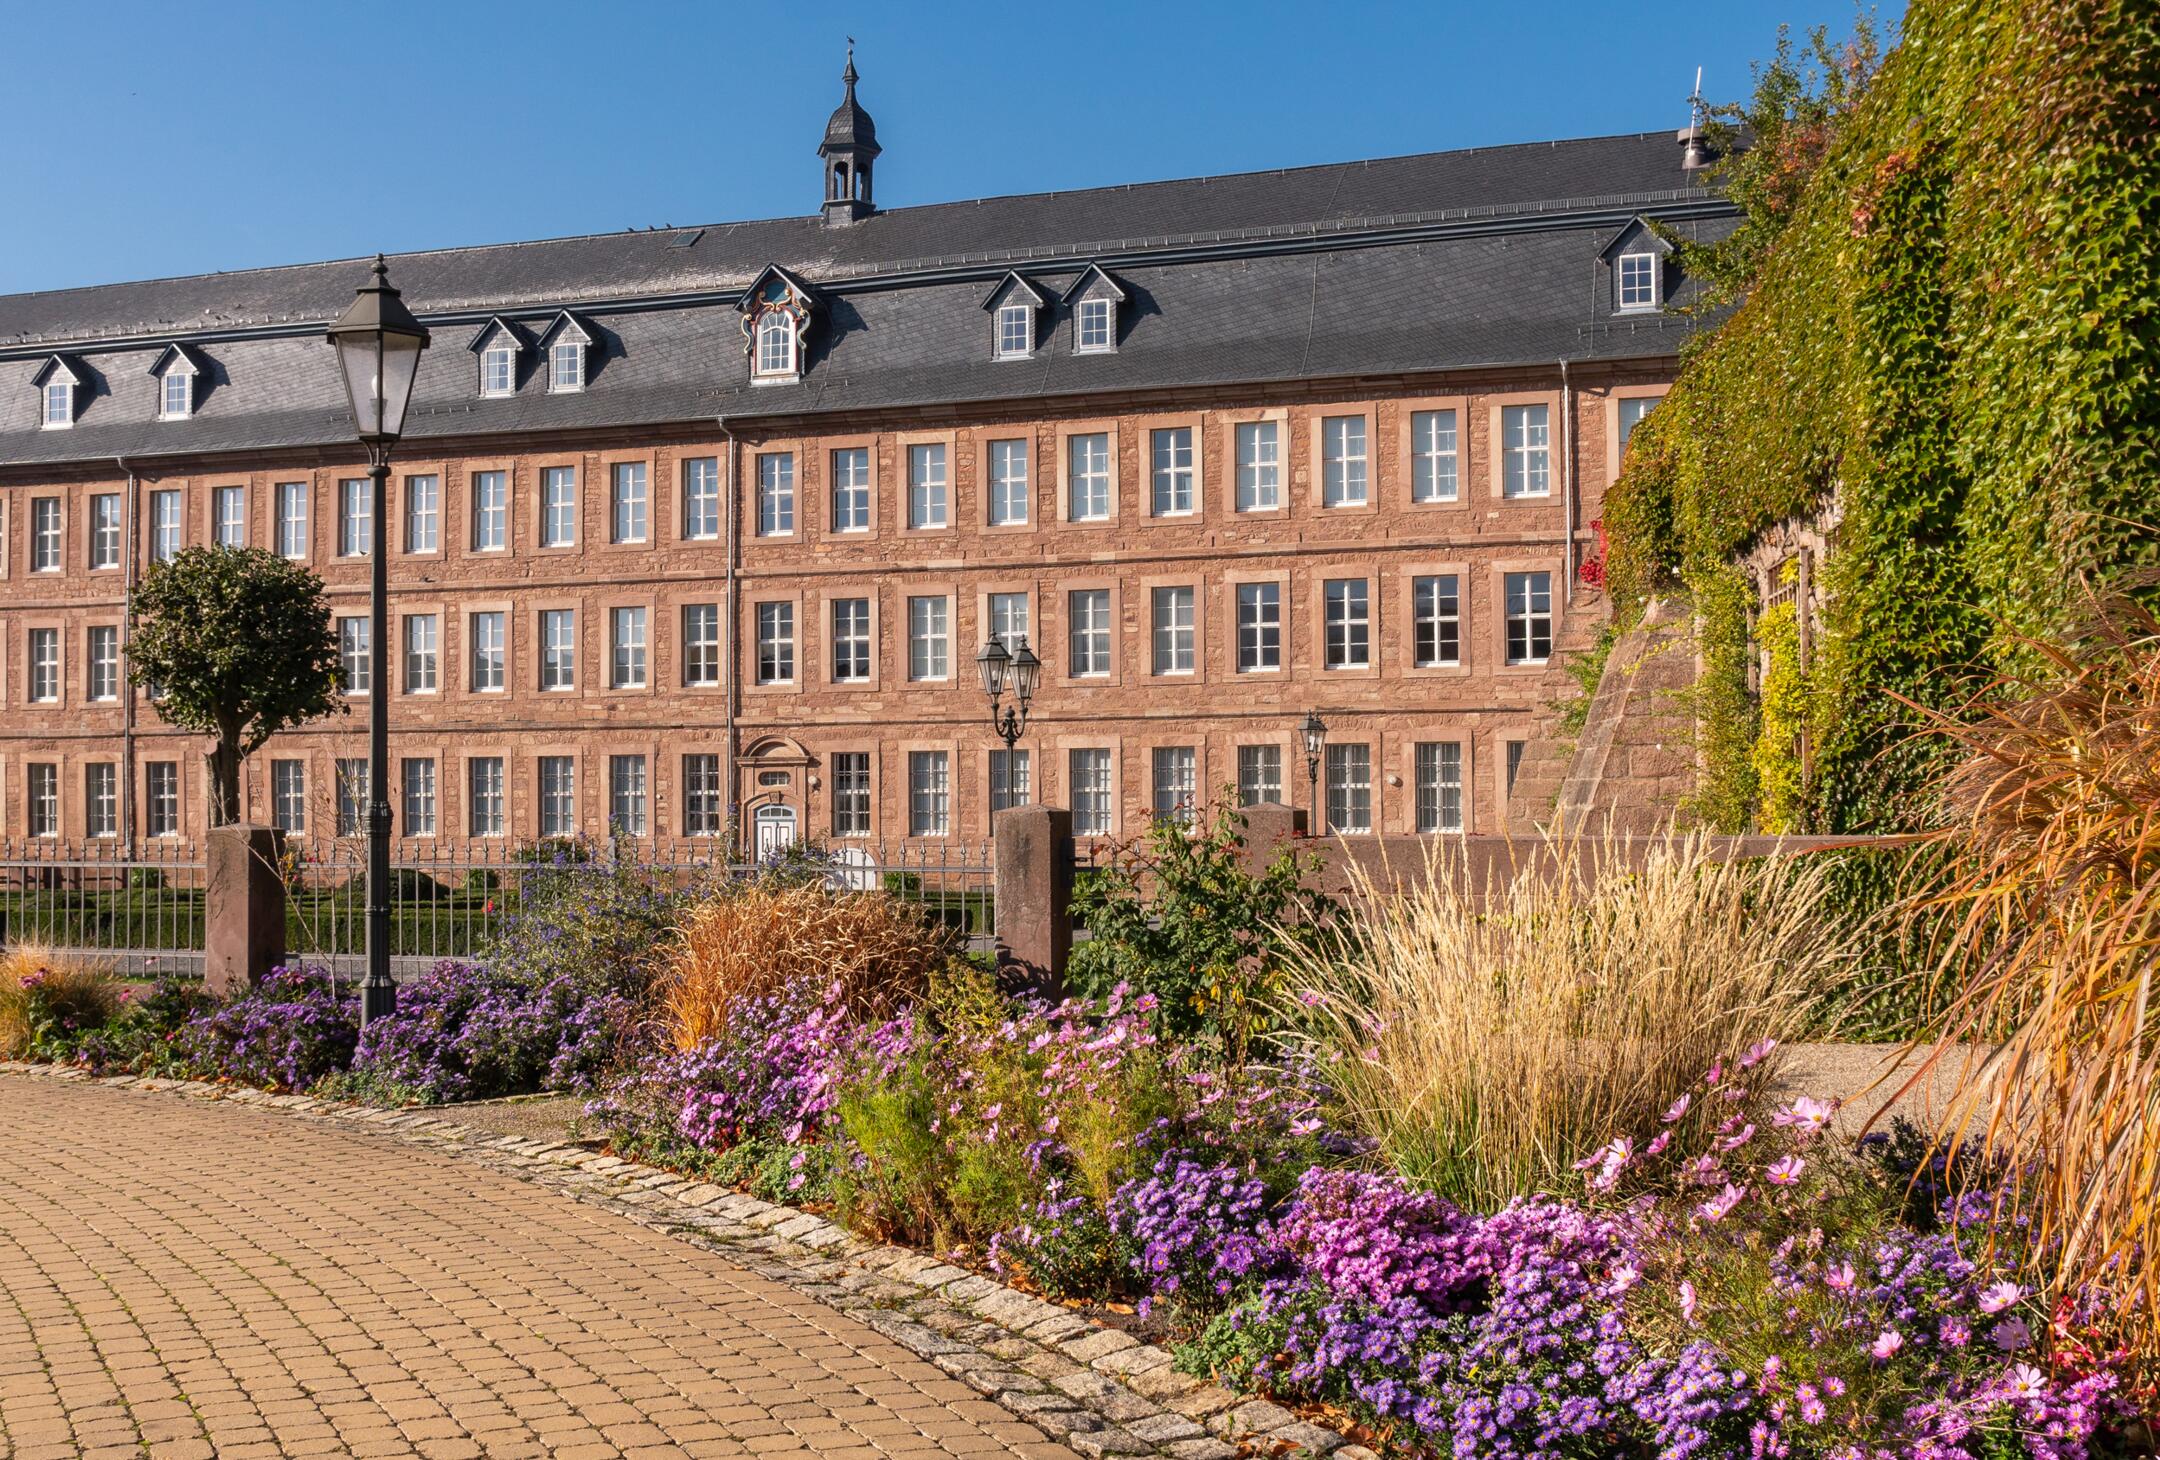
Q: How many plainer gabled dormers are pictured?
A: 7